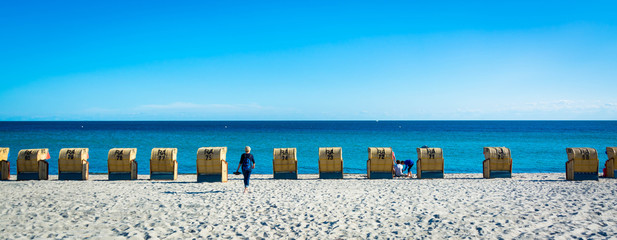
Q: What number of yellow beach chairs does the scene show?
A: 13